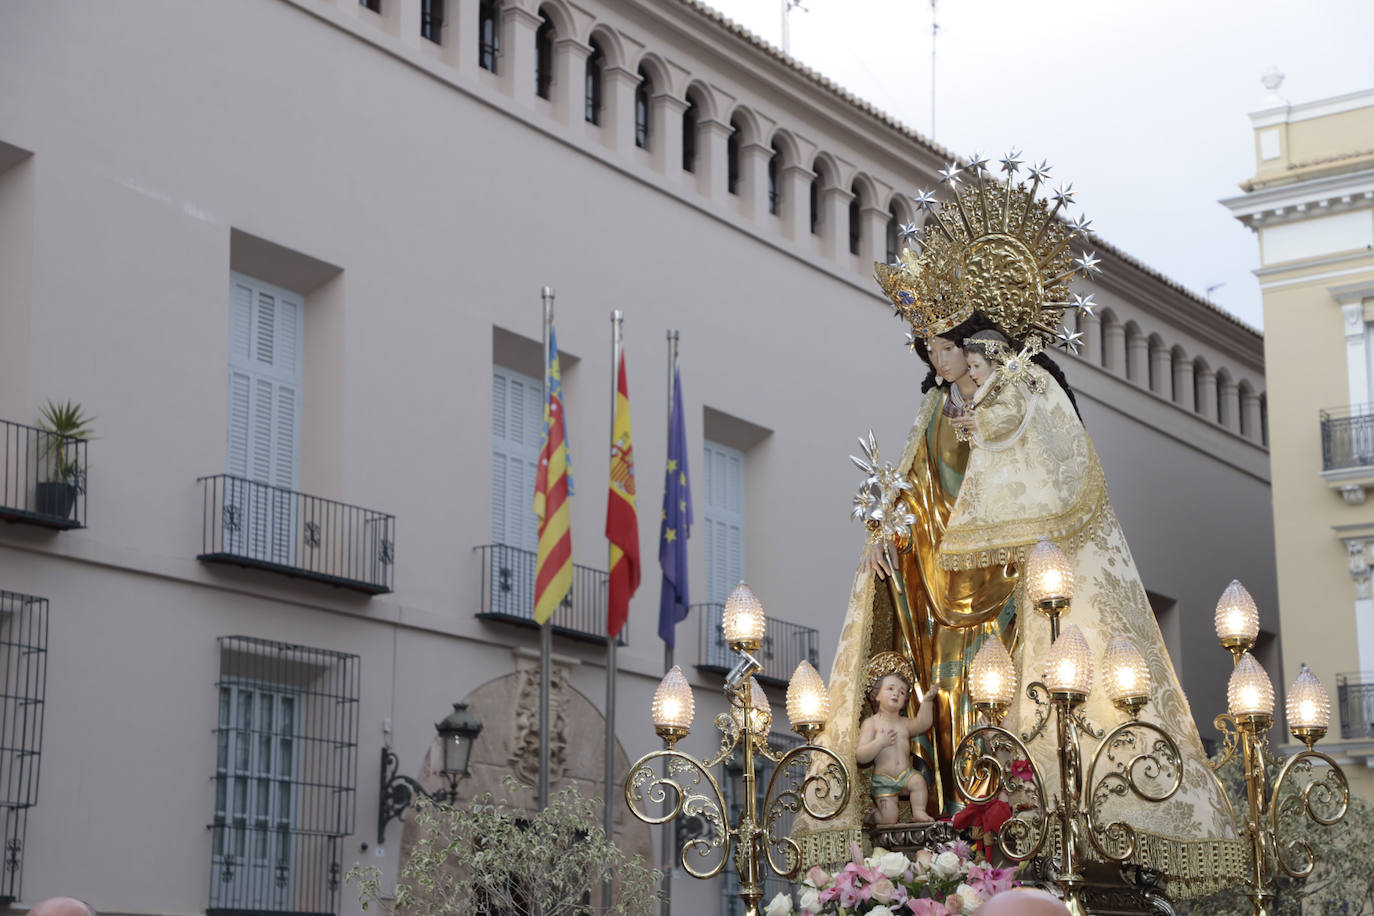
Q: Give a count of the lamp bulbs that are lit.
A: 11